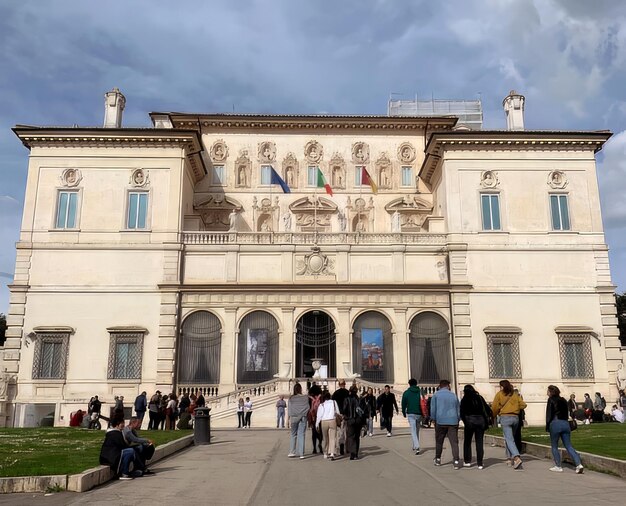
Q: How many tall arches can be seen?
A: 5